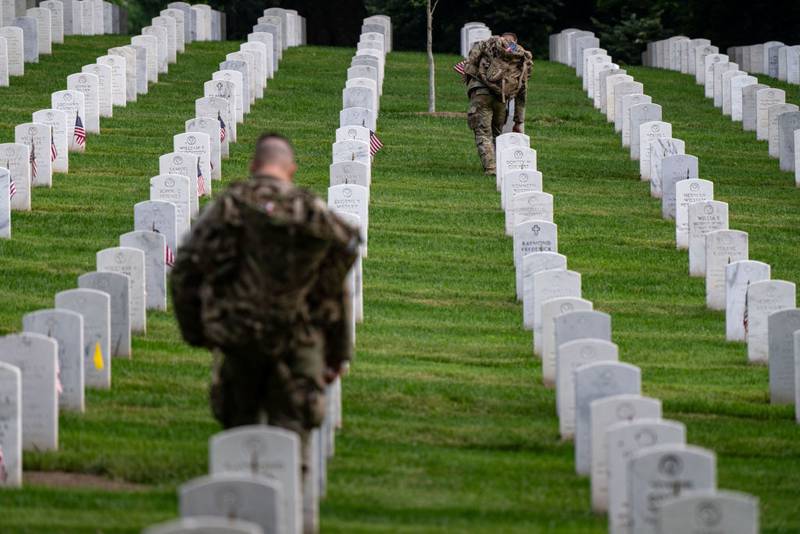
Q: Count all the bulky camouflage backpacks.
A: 2